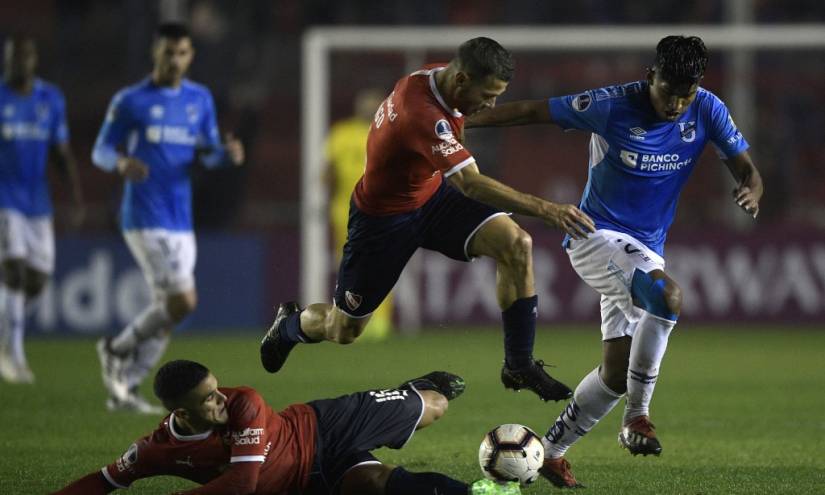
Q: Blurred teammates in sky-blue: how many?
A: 2